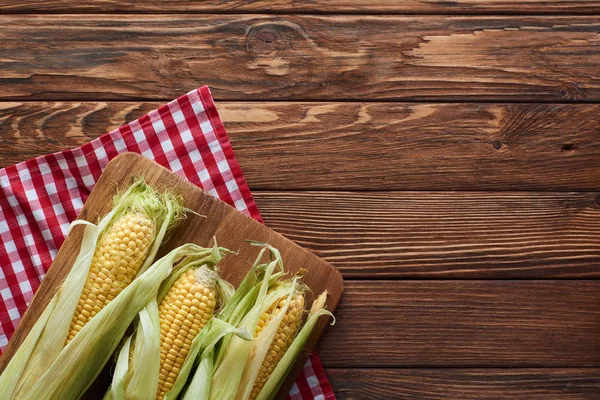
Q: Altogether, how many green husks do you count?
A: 3